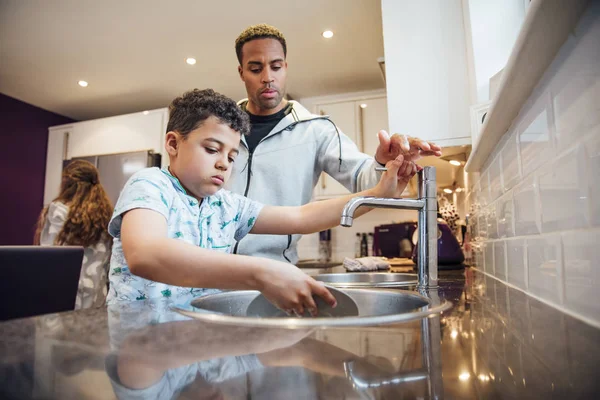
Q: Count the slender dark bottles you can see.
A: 3